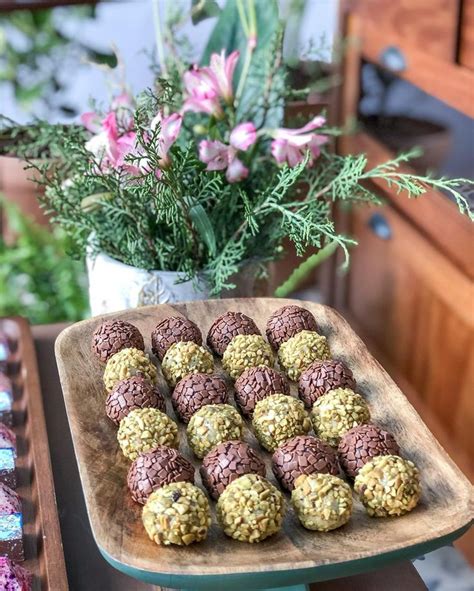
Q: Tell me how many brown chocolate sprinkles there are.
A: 12